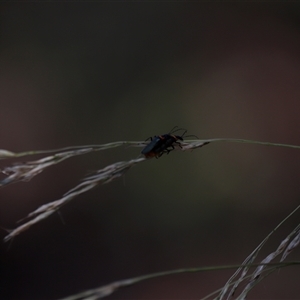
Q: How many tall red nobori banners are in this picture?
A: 0